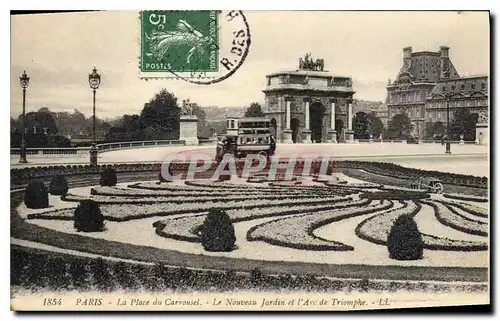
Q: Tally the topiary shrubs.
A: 6